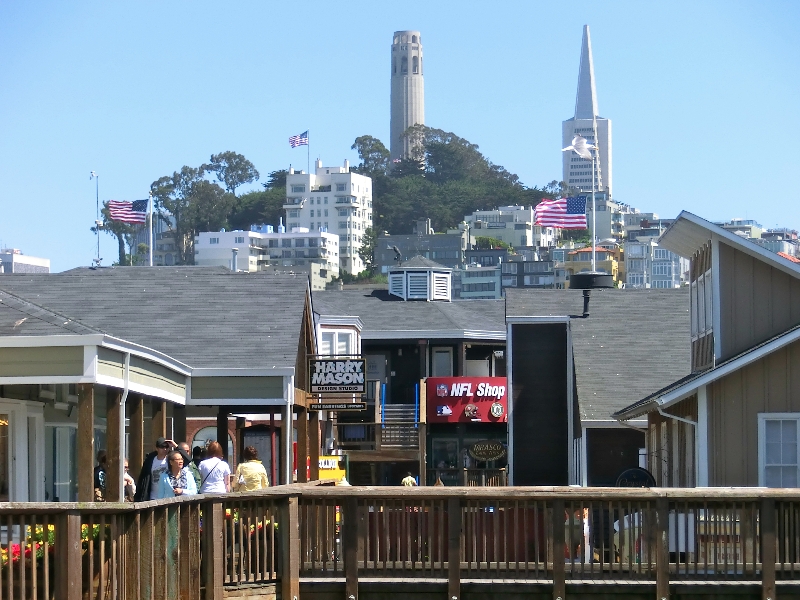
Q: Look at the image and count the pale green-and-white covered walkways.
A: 1